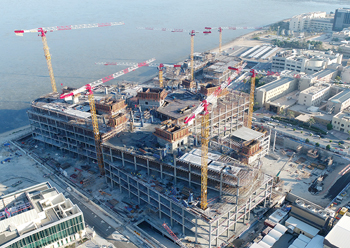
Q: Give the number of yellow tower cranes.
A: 7